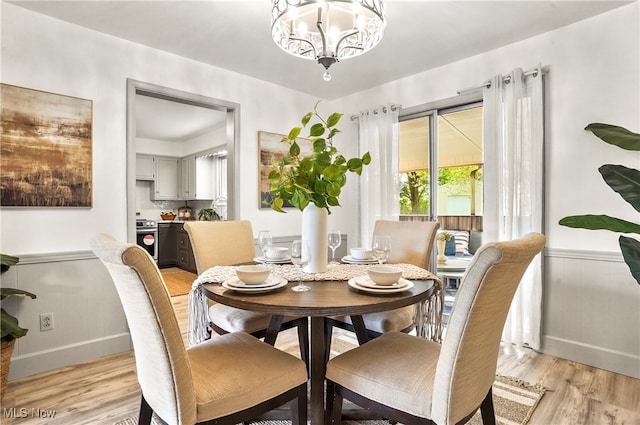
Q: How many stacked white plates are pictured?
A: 8